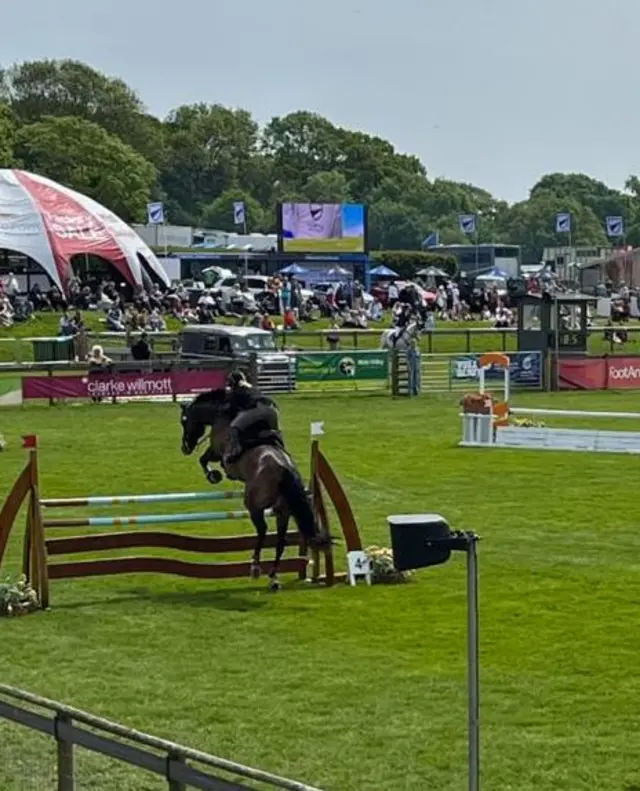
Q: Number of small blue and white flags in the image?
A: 5